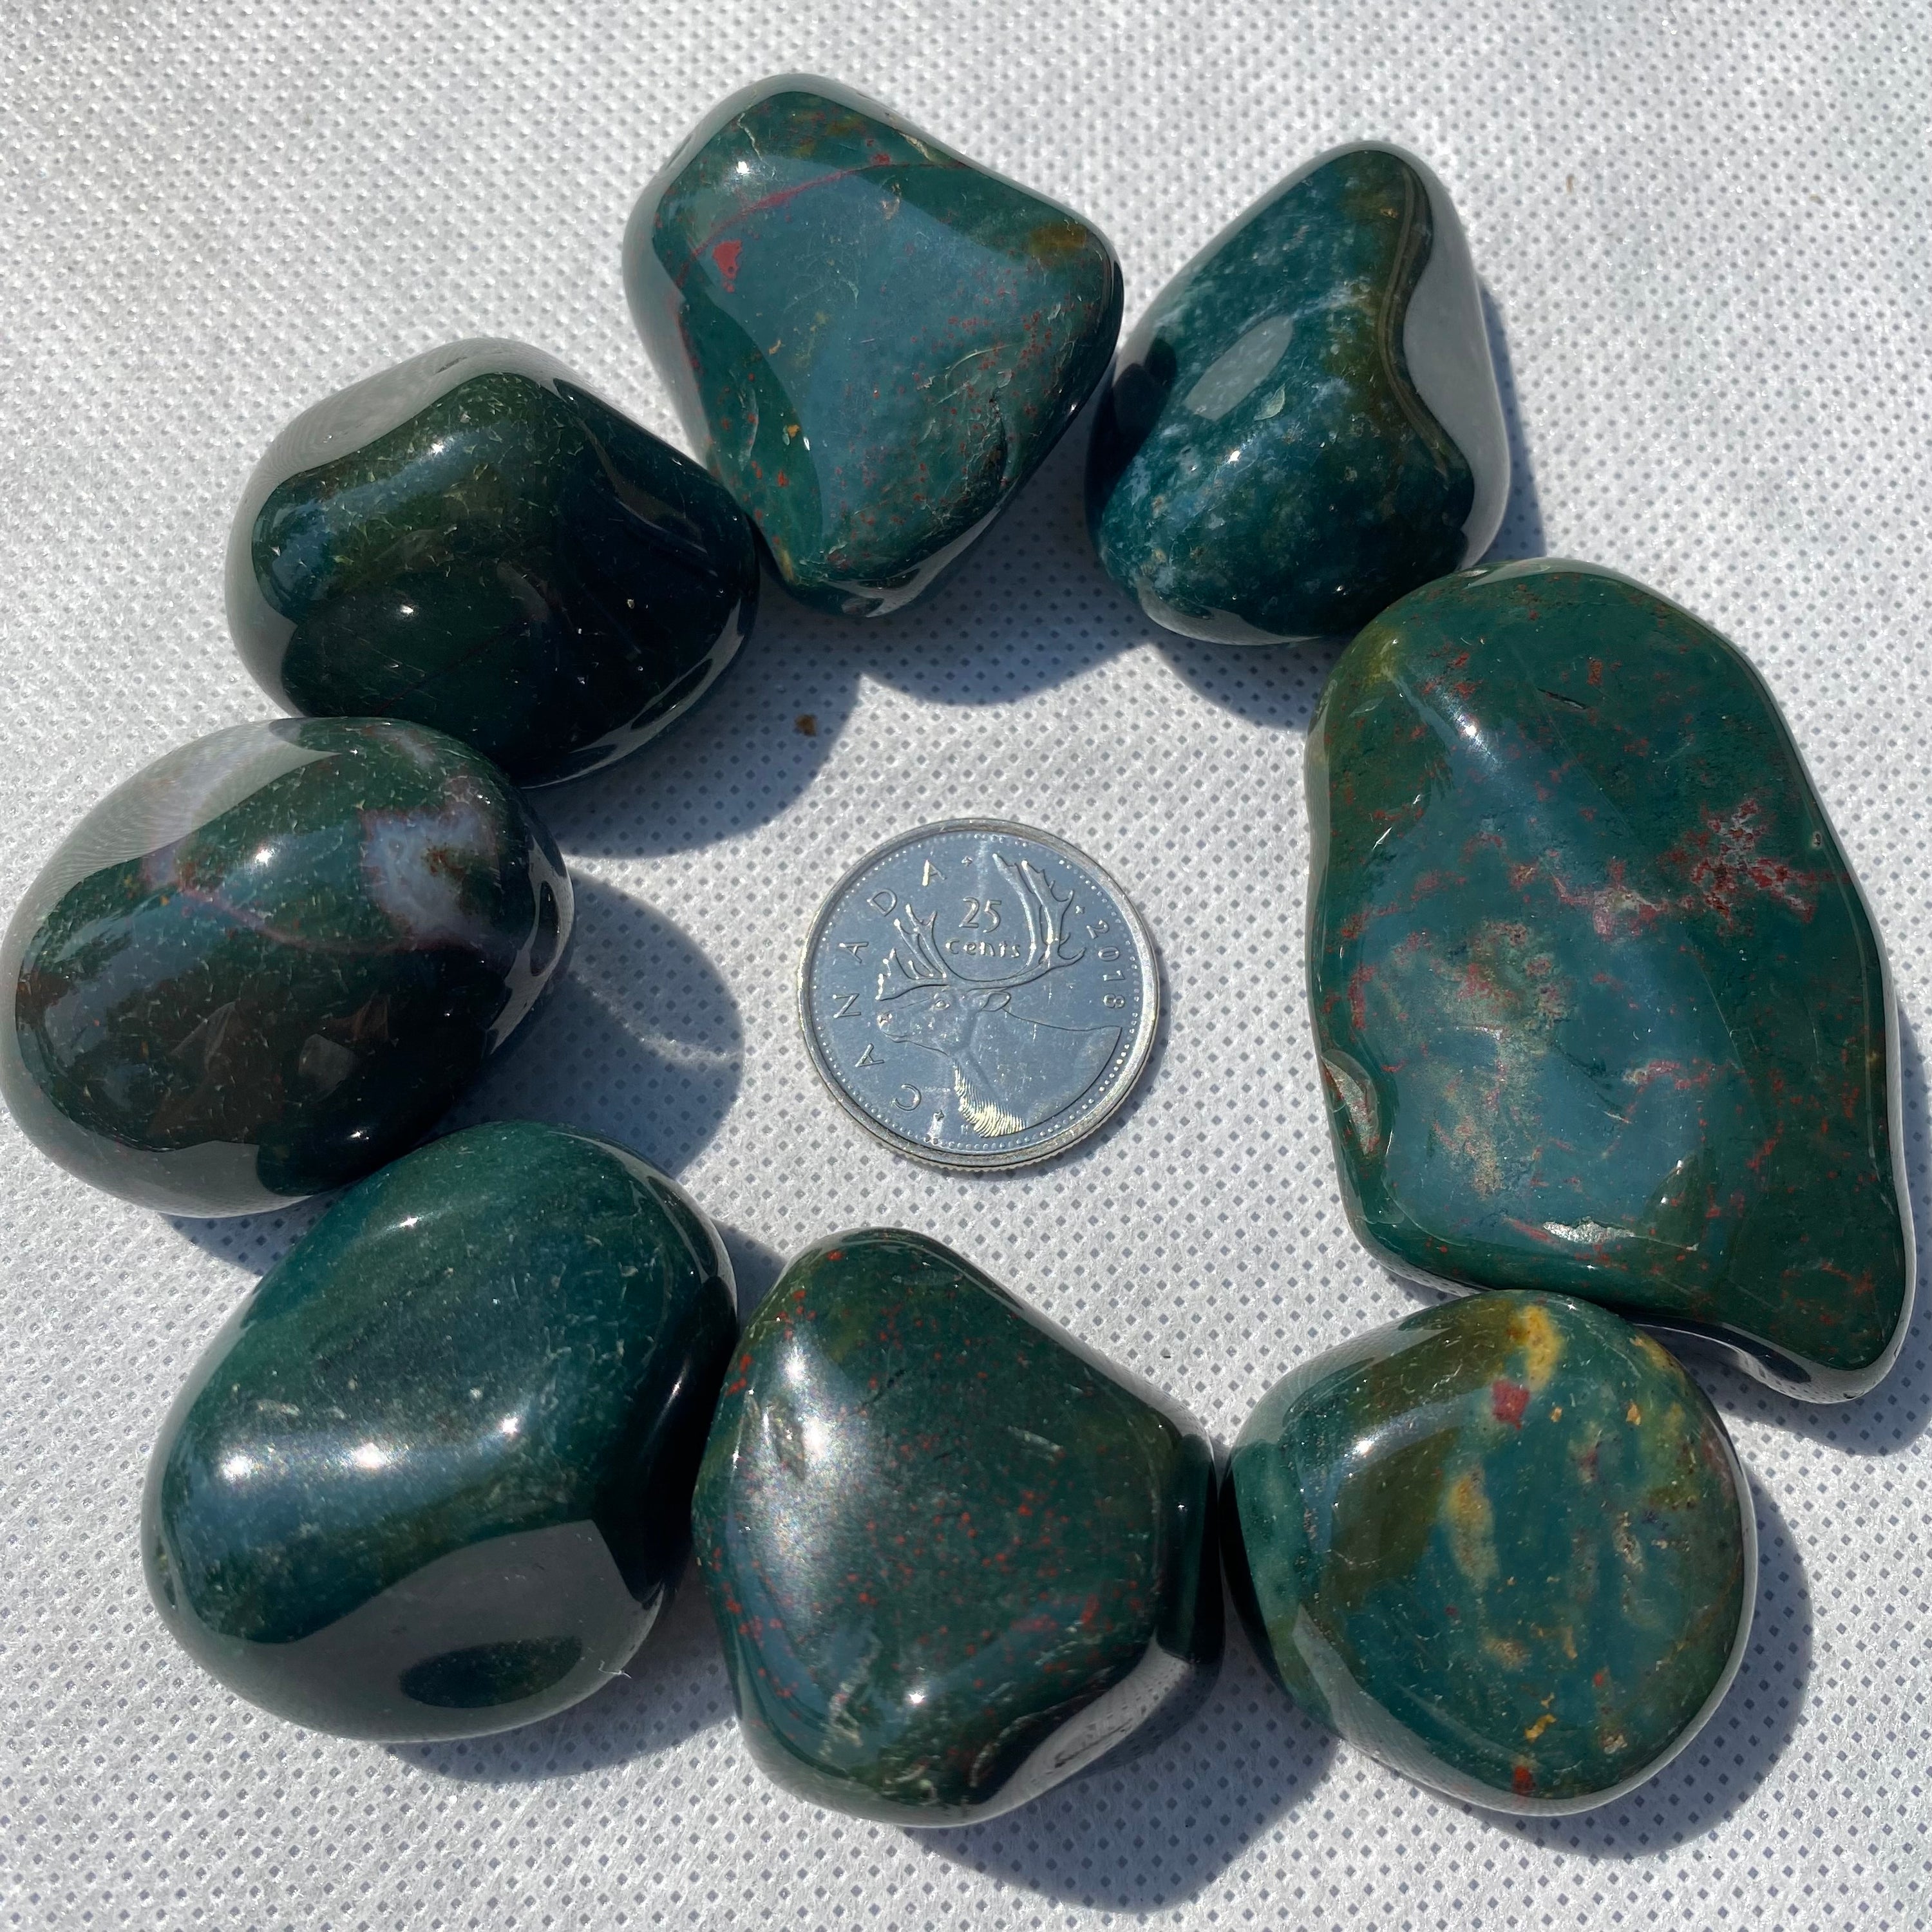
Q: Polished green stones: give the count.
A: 8